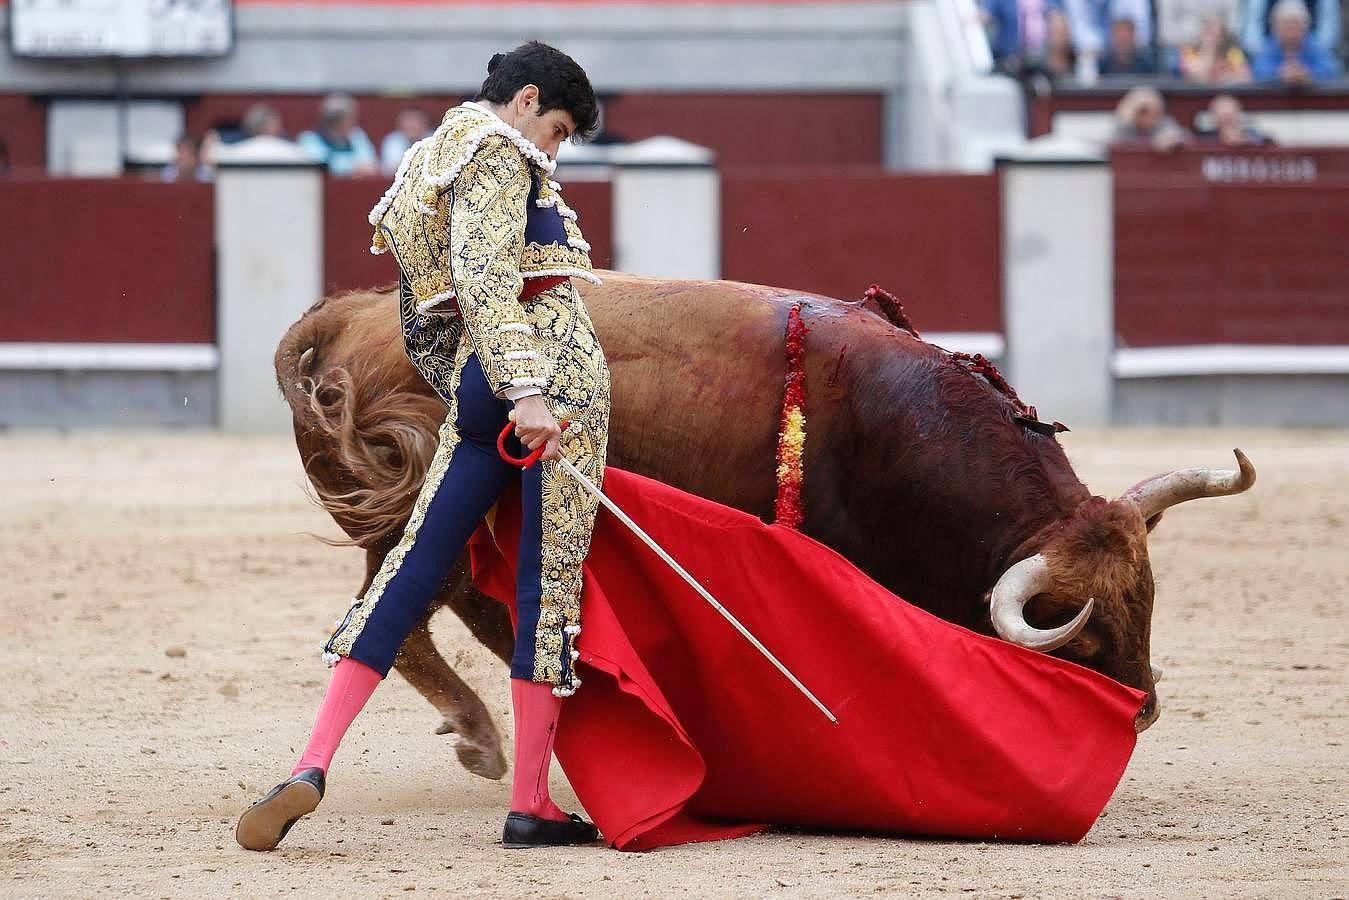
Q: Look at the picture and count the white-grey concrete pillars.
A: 3